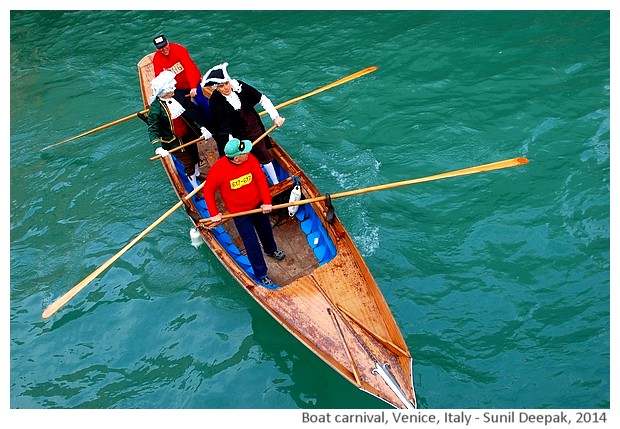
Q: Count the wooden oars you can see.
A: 4